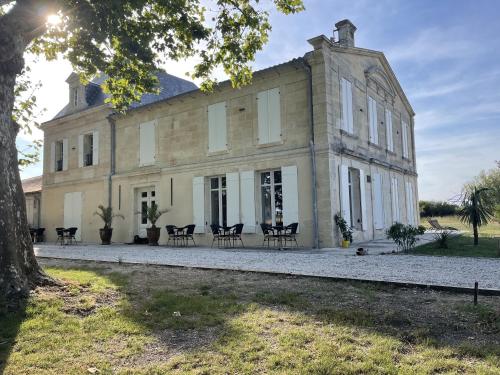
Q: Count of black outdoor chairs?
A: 10